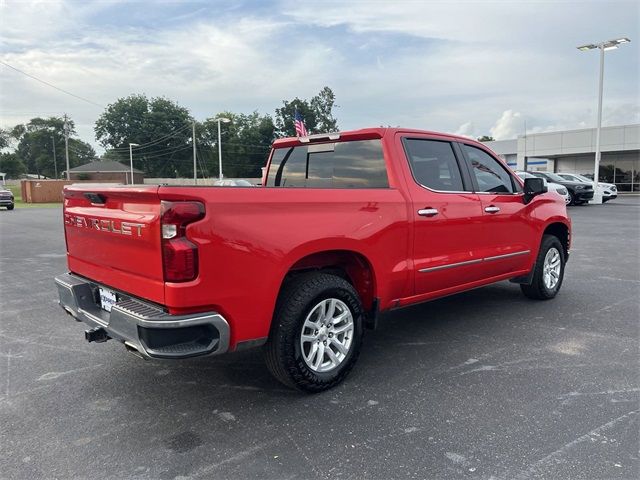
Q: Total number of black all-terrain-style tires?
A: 2